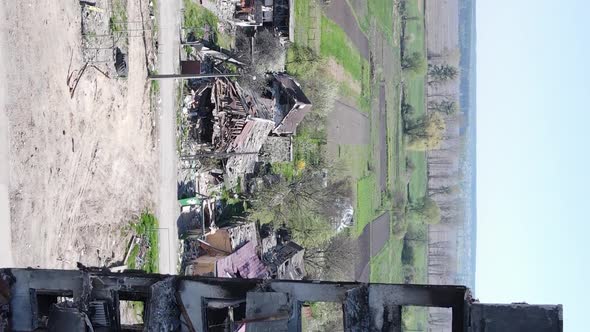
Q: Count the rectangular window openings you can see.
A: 5